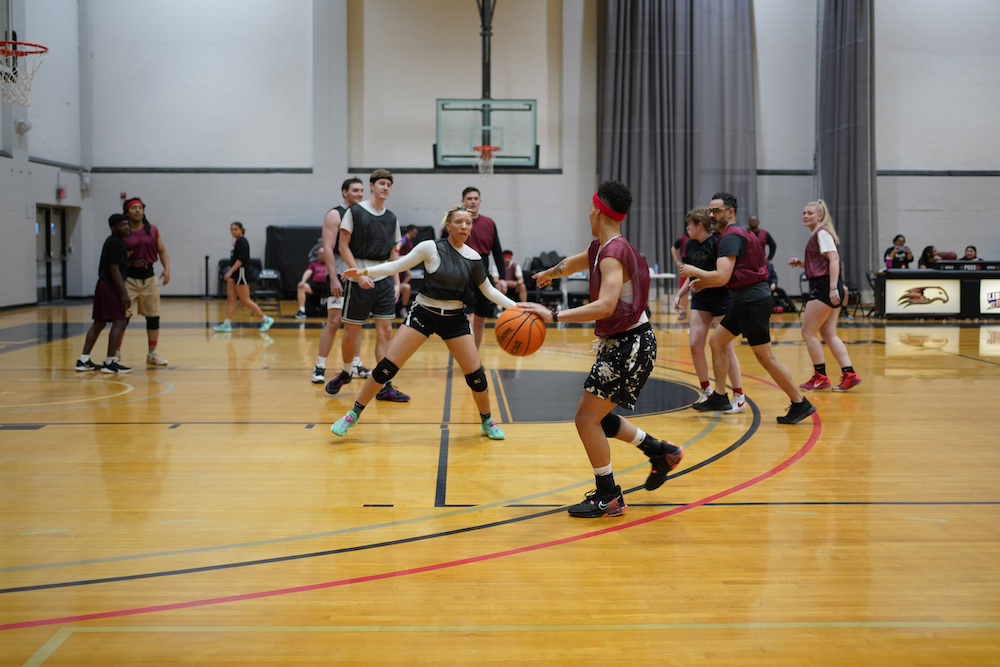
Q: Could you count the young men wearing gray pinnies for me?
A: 2